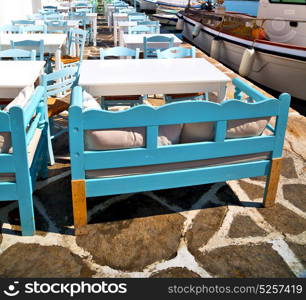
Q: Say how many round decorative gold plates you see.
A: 0